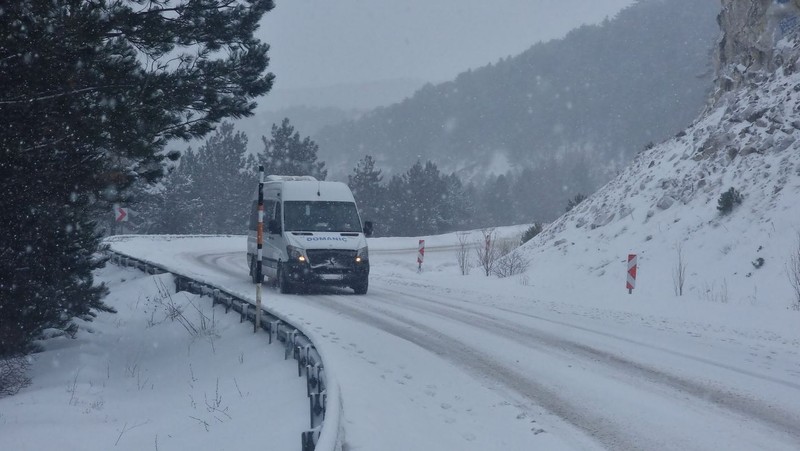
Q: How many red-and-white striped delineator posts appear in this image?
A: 2